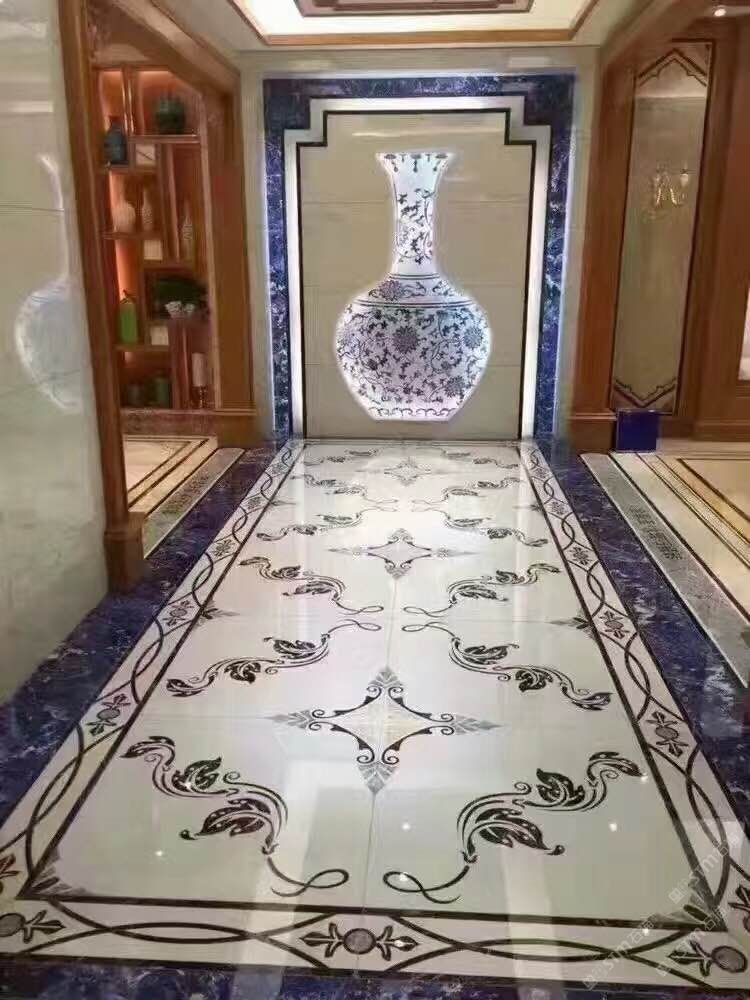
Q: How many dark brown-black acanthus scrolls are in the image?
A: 12